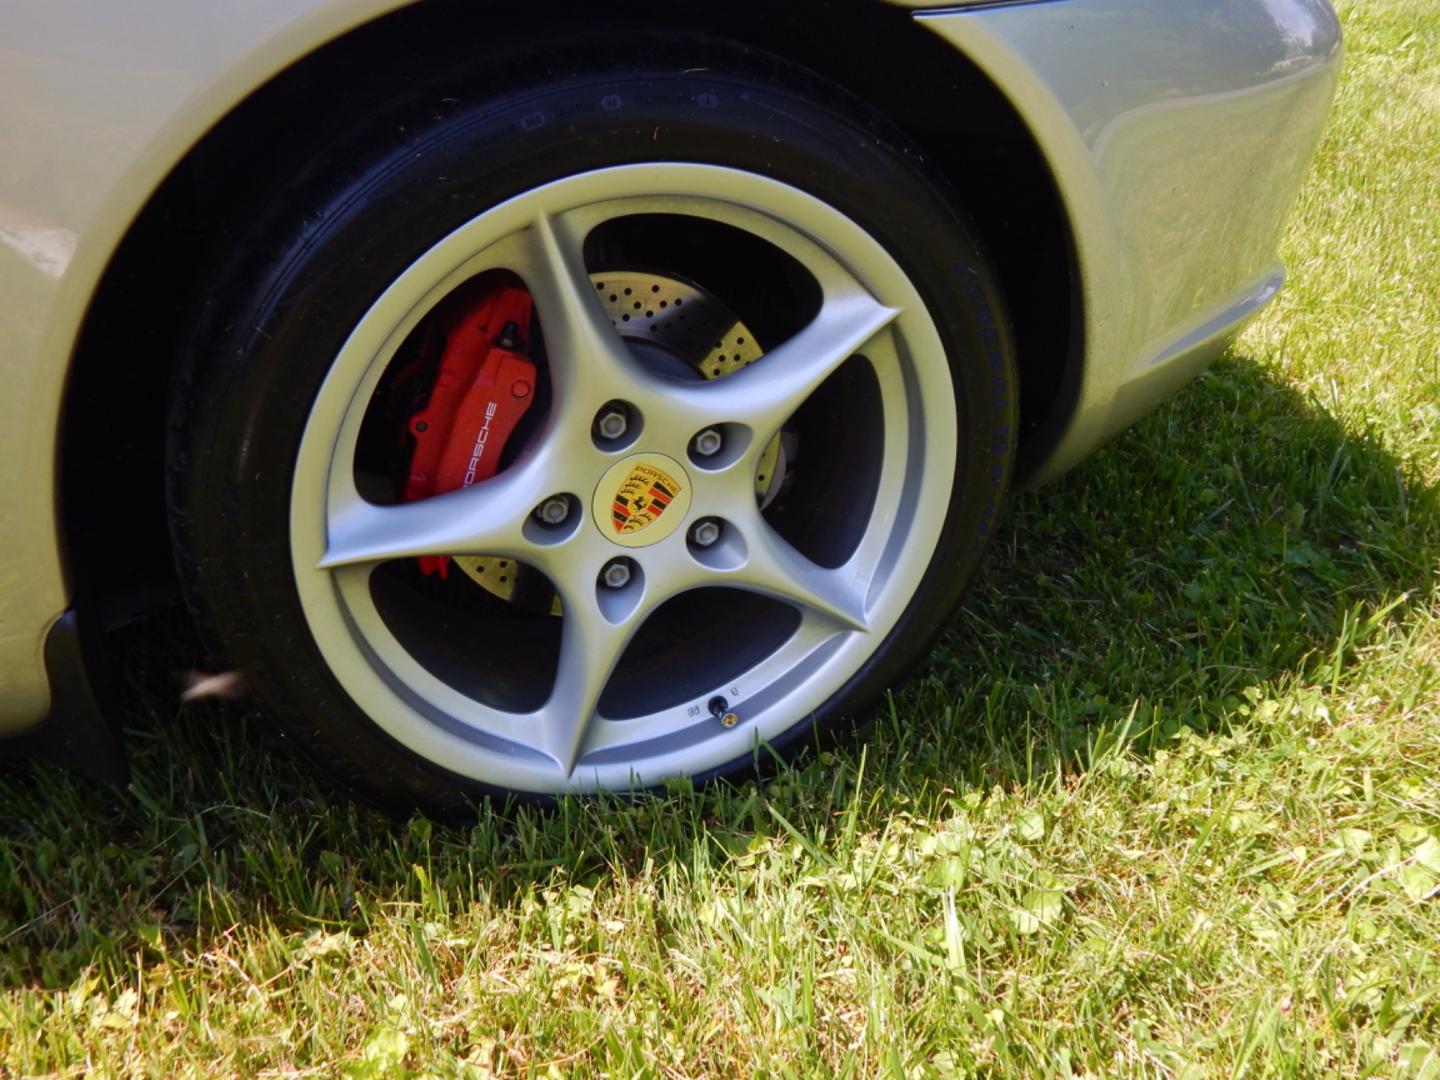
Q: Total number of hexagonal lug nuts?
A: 5